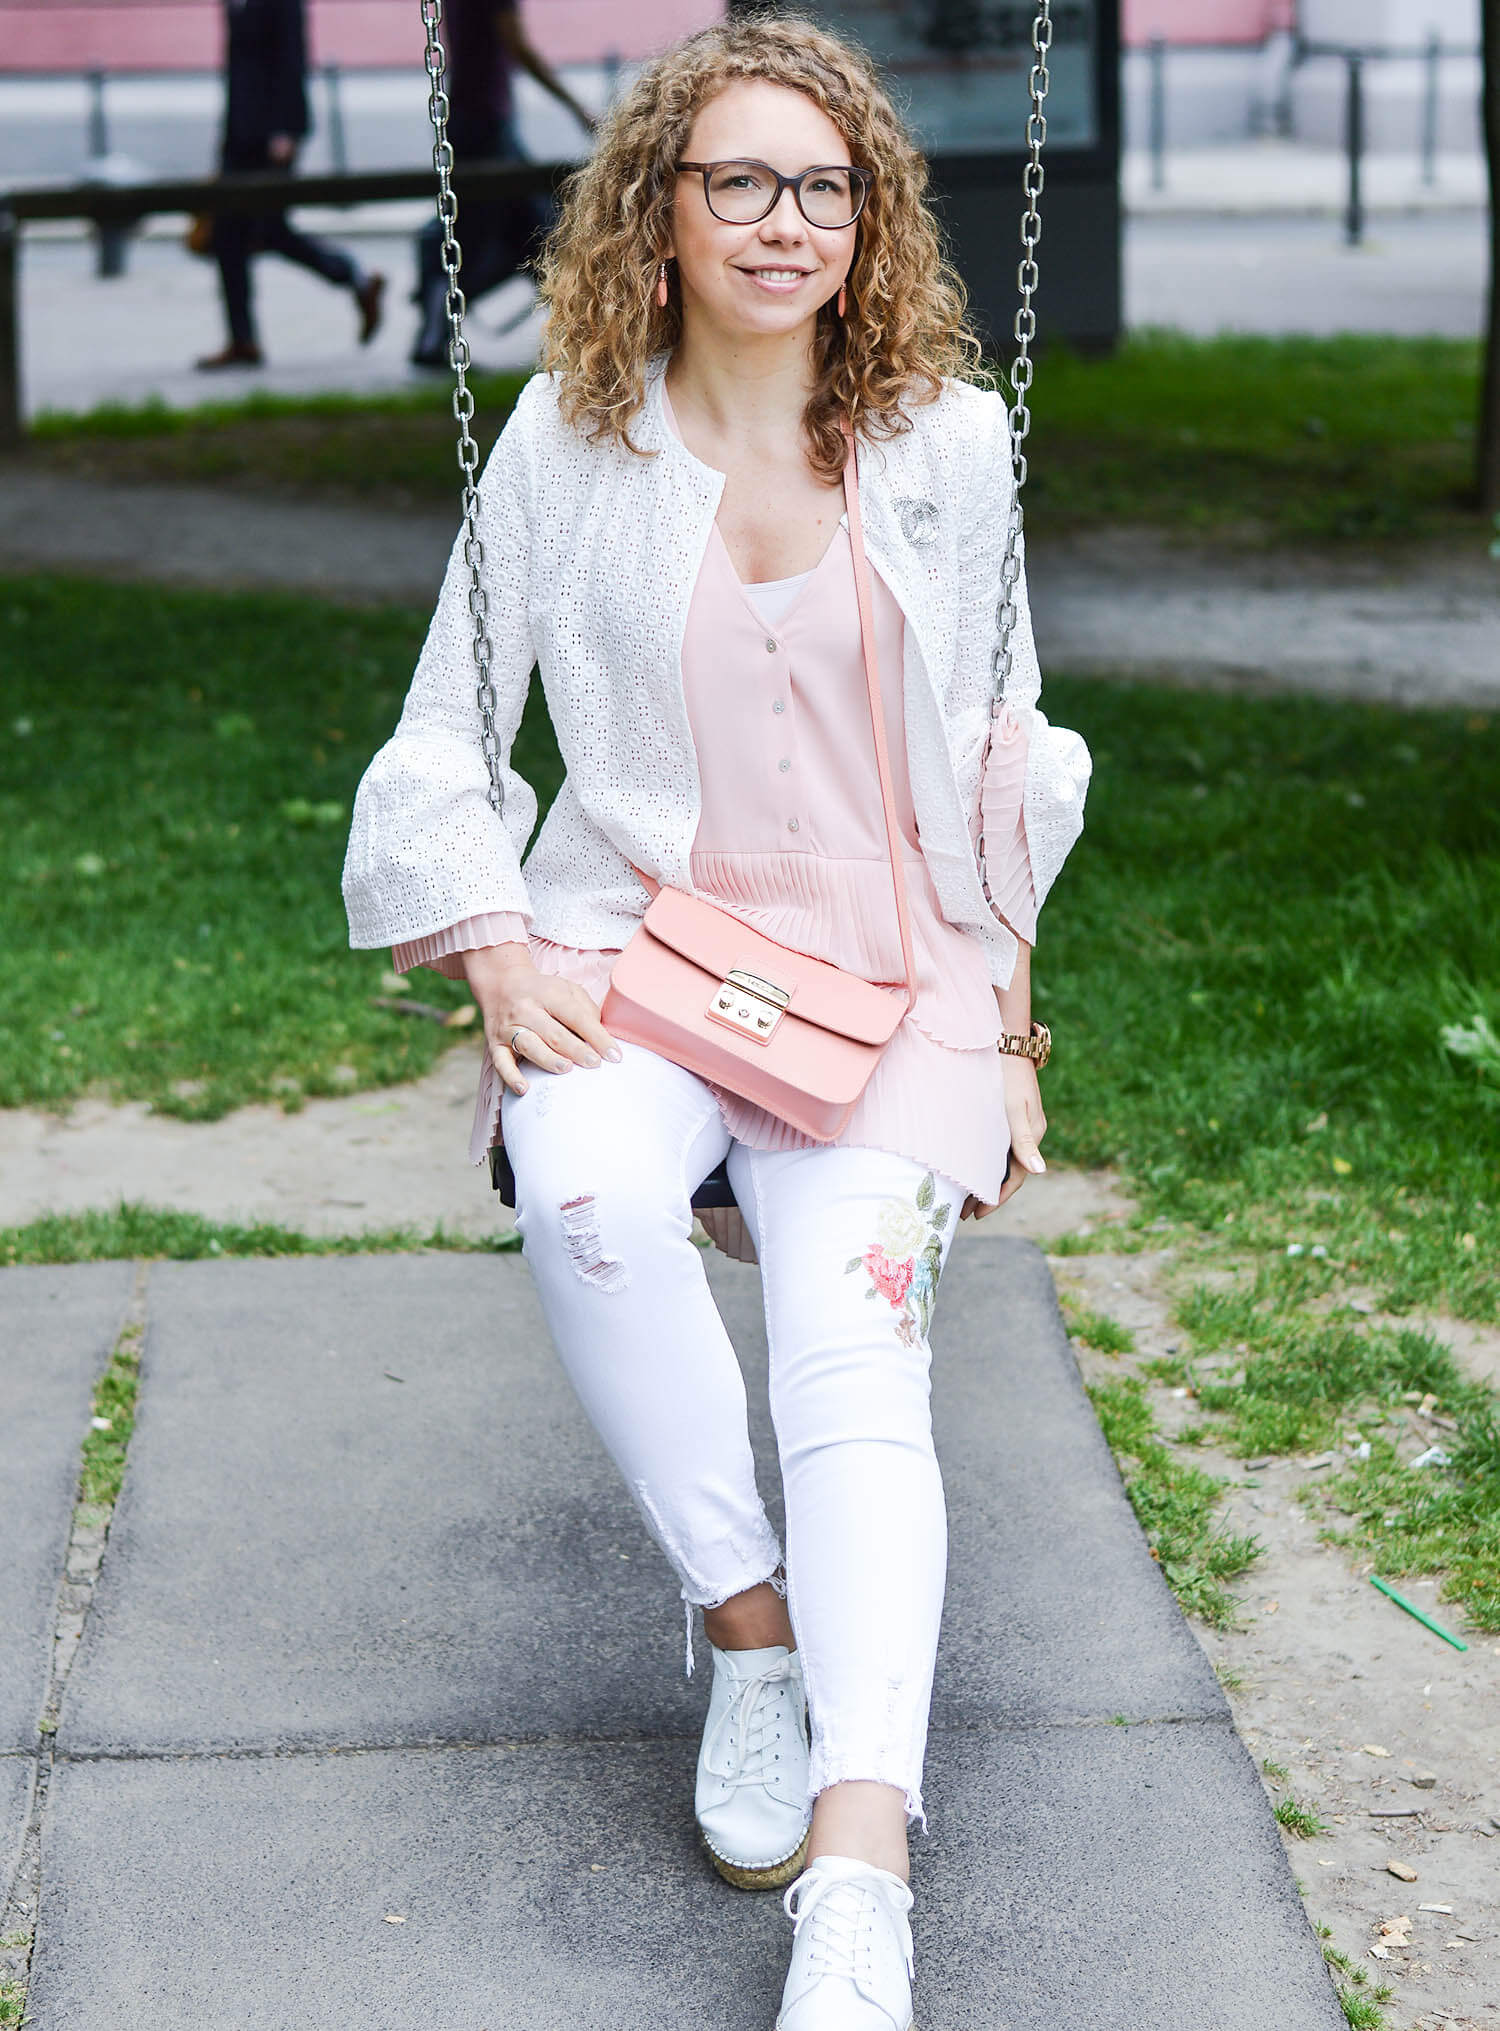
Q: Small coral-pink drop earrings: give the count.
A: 2